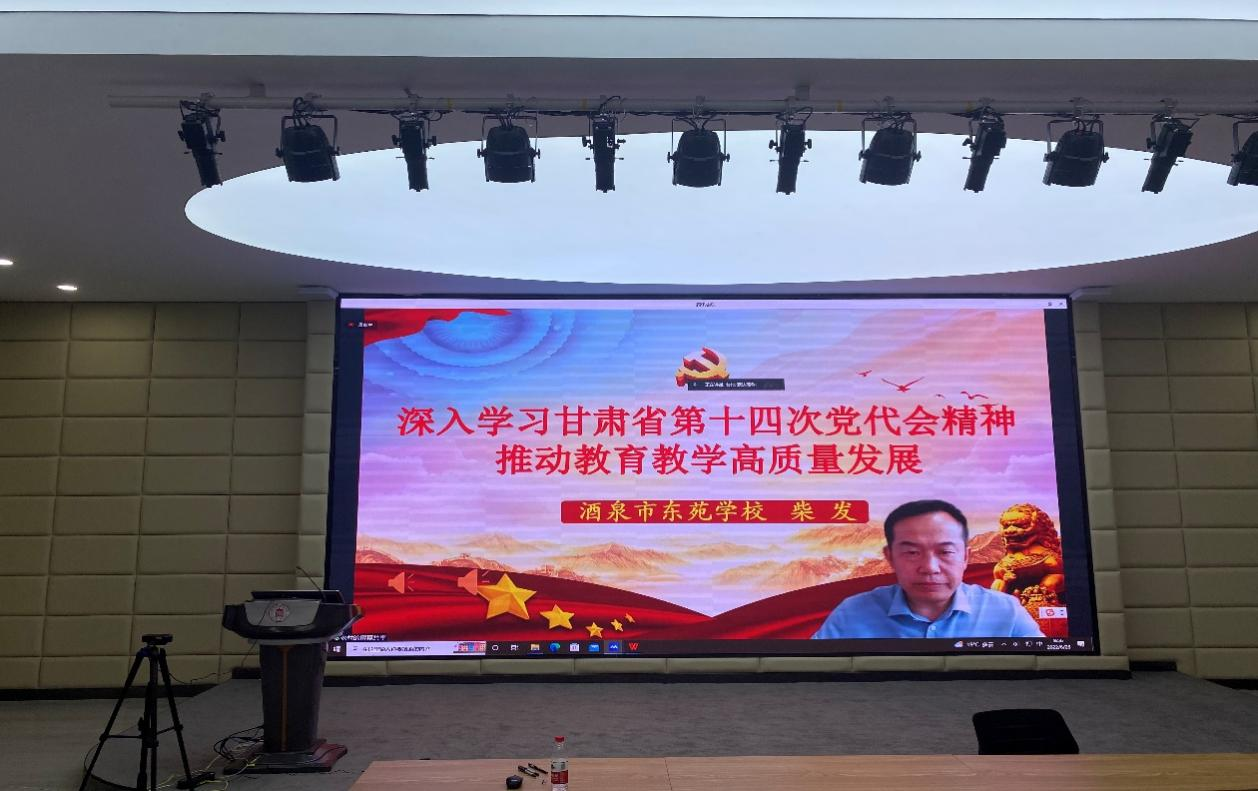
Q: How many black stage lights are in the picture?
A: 12